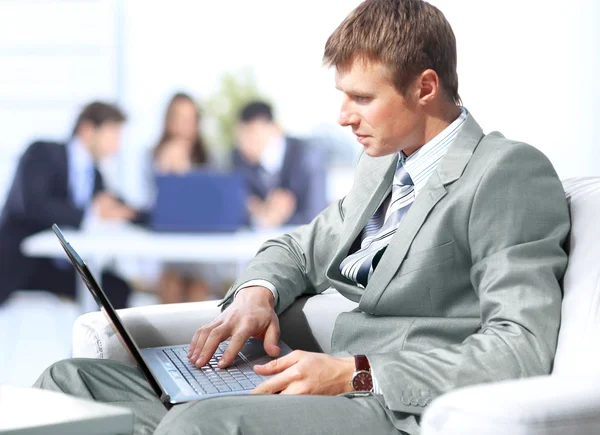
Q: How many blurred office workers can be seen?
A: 3